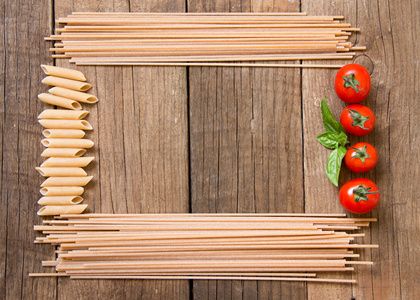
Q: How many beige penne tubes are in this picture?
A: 15